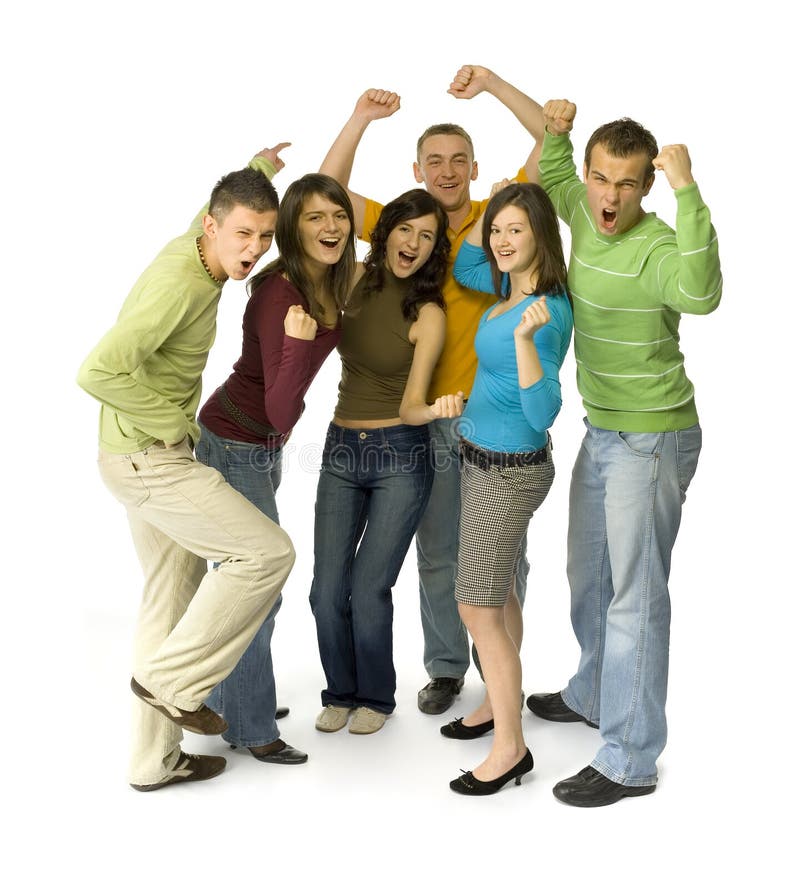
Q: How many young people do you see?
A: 6